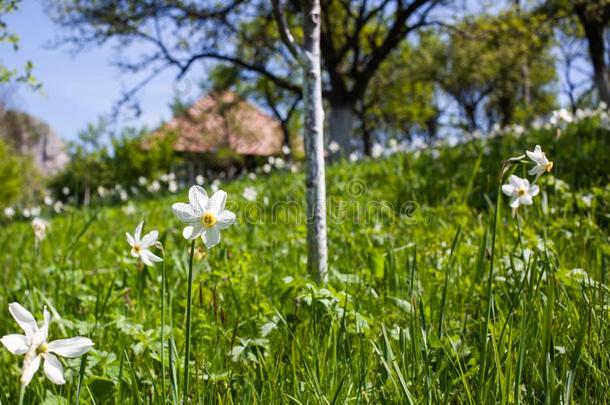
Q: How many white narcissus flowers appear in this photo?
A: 5